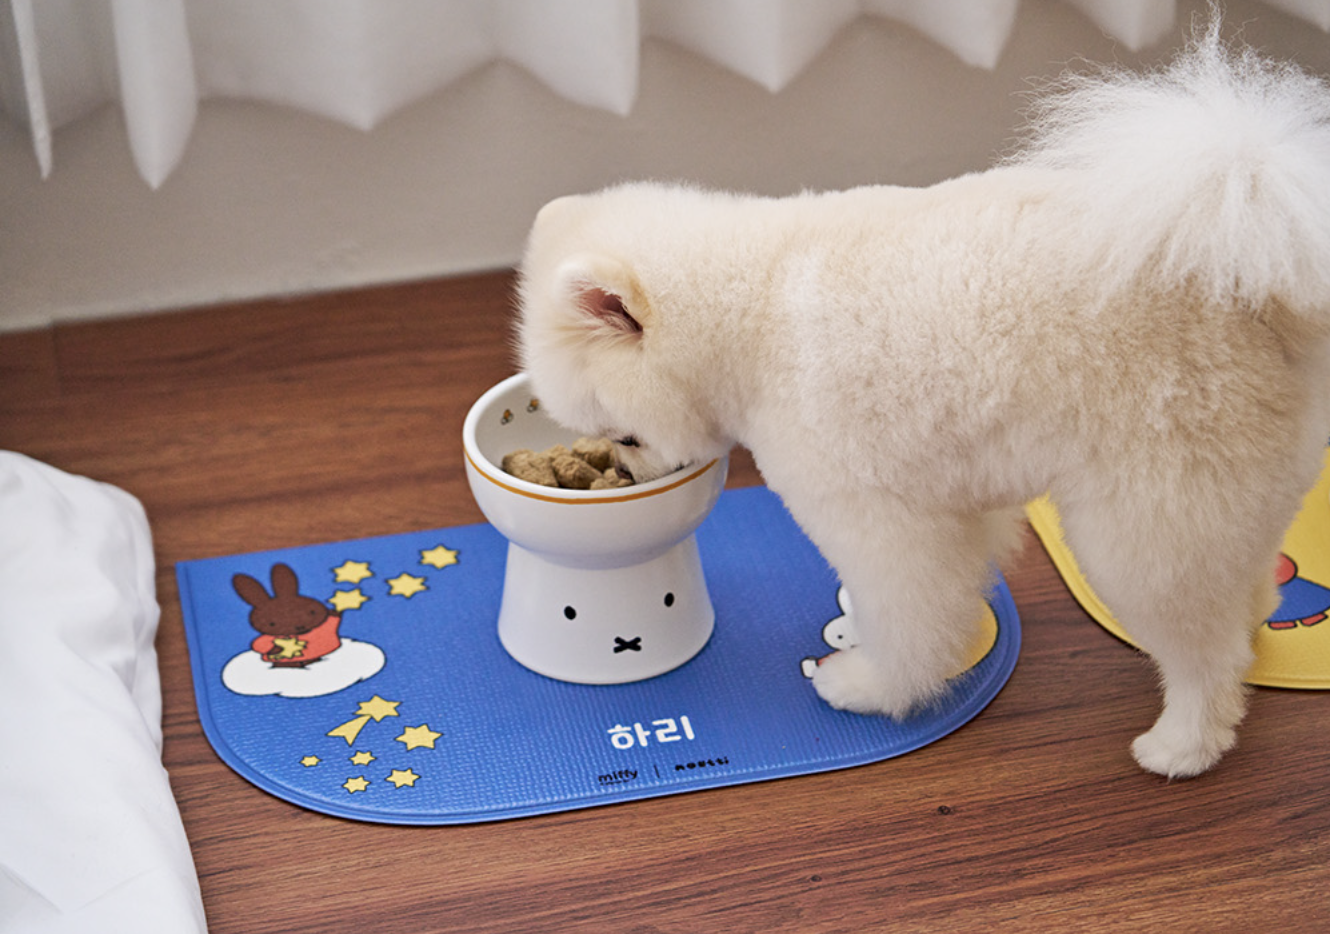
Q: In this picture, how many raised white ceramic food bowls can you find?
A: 1